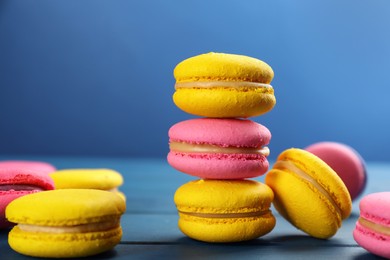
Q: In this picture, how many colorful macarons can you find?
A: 10